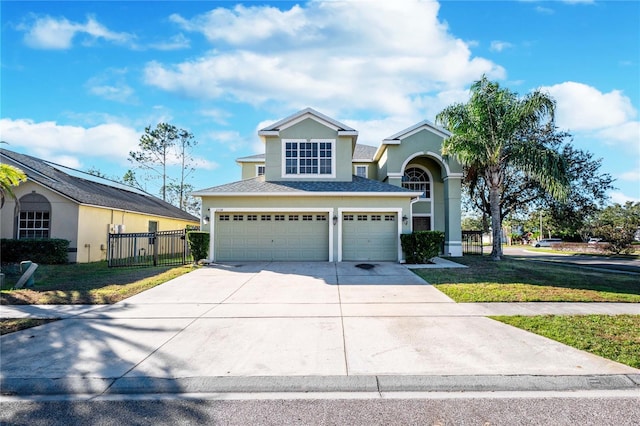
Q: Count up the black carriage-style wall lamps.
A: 3